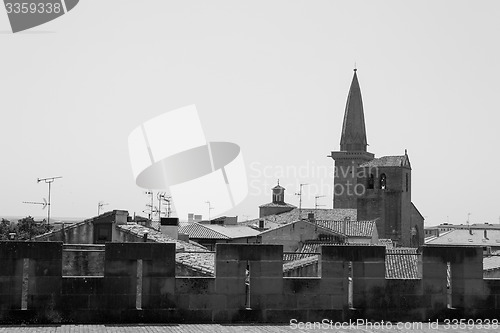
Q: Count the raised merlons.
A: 5